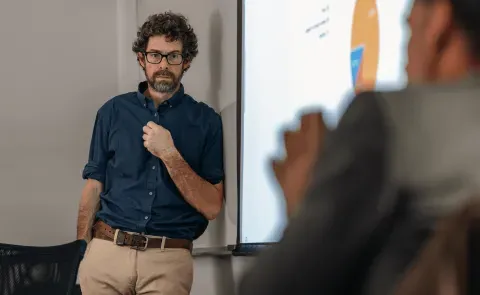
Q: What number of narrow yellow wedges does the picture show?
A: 0